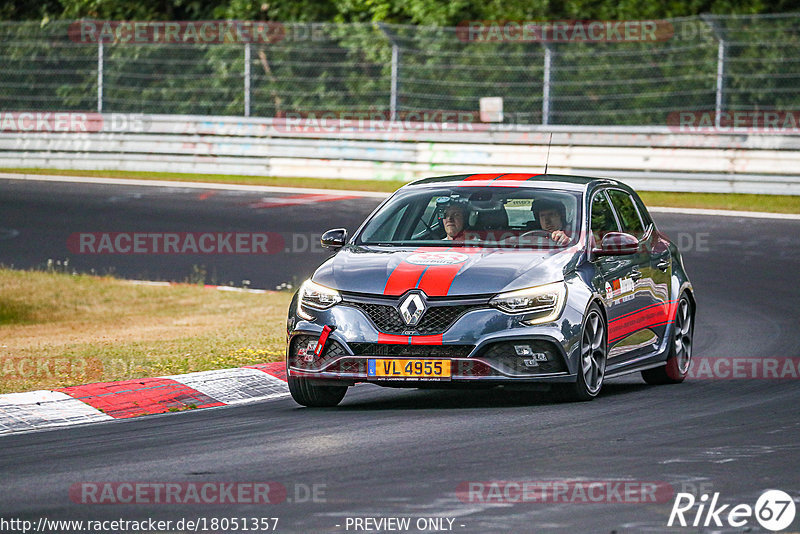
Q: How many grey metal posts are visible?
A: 5